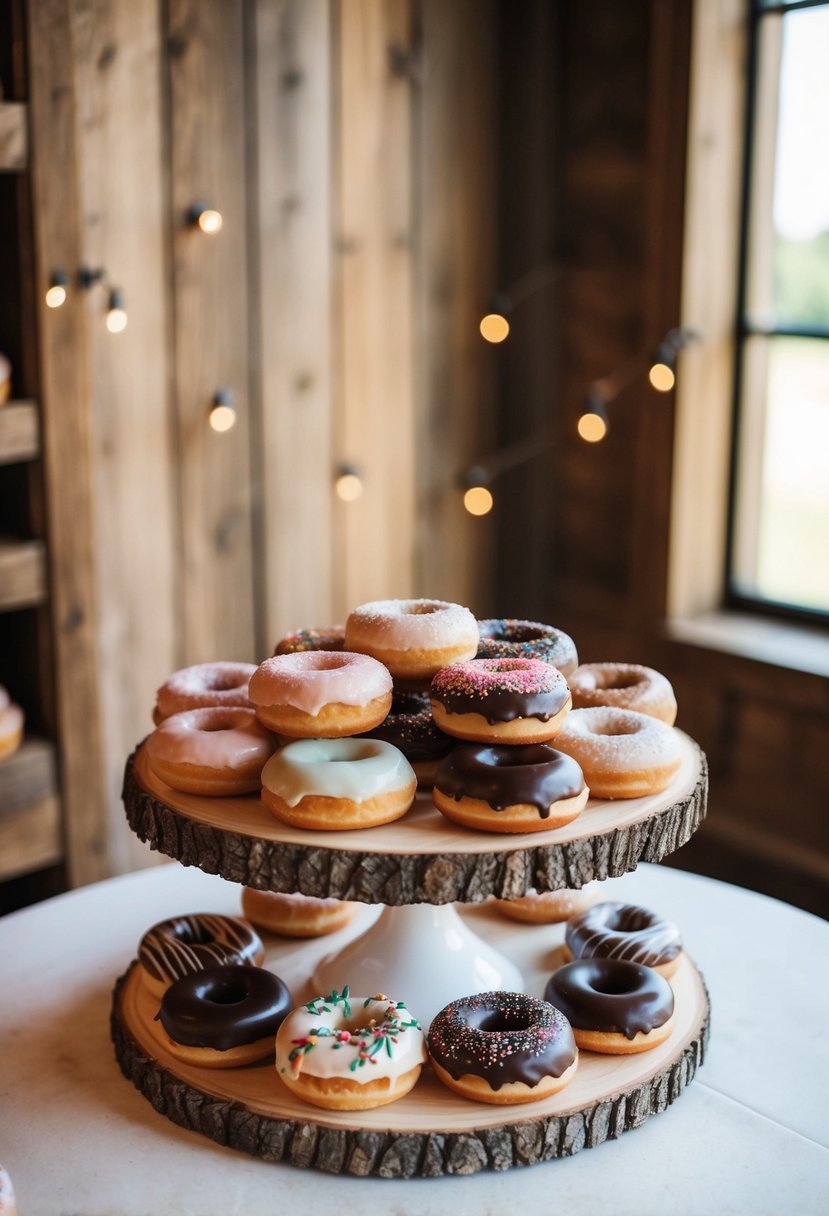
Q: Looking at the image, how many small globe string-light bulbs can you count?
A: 9